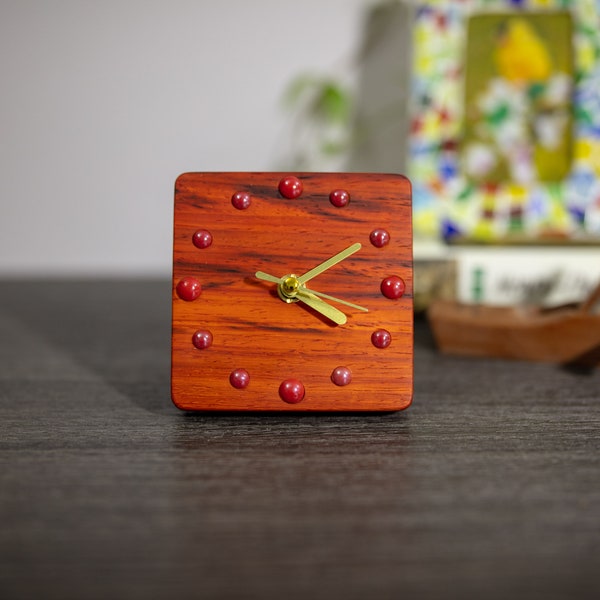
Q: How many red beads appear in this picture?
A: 12